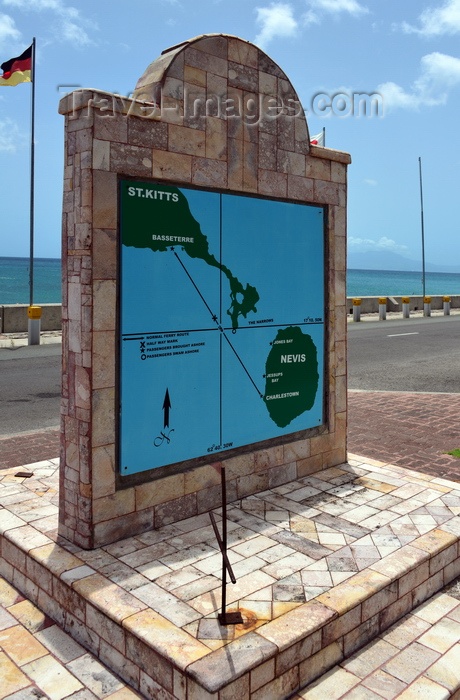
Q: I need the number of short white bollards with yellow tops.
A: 6